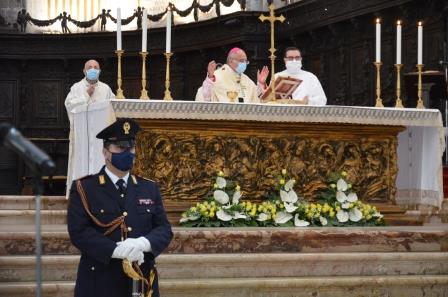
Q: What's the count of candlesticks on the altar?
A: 6